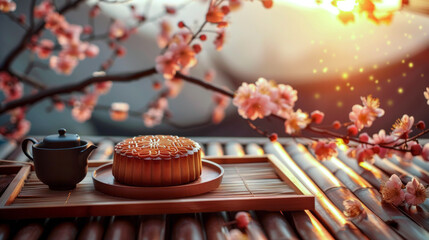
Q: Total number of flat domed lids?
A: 1